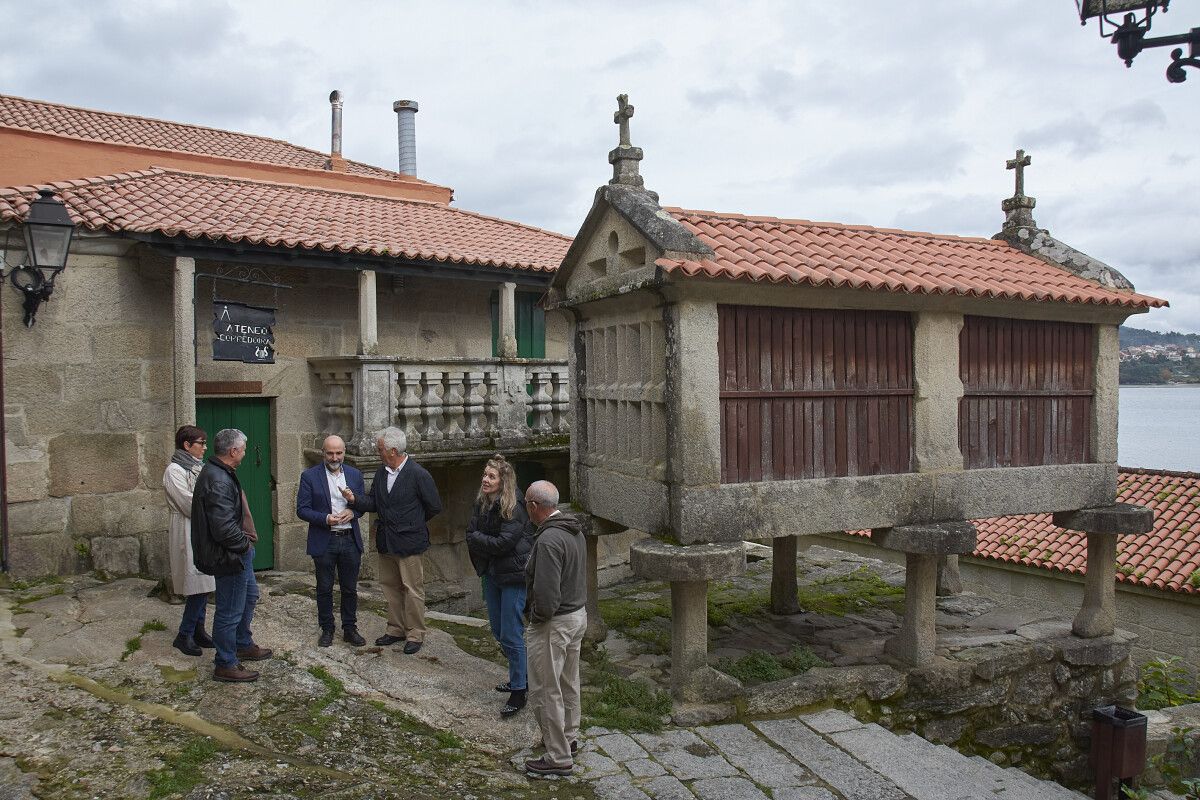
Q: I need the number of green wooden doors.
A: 2